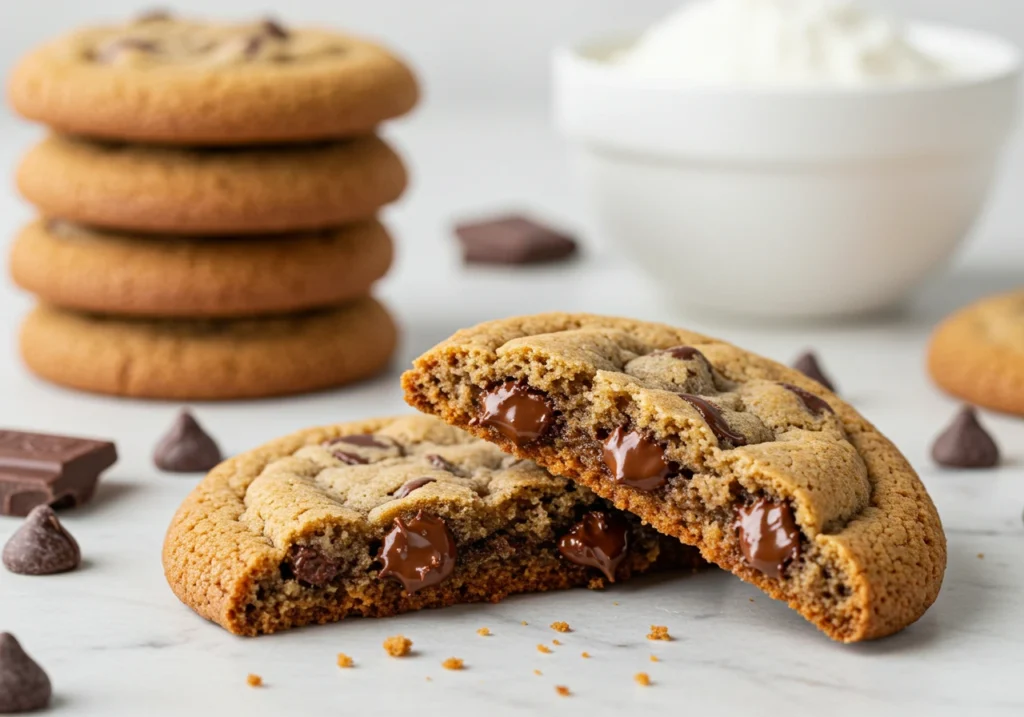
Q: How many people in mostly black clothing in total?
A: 0